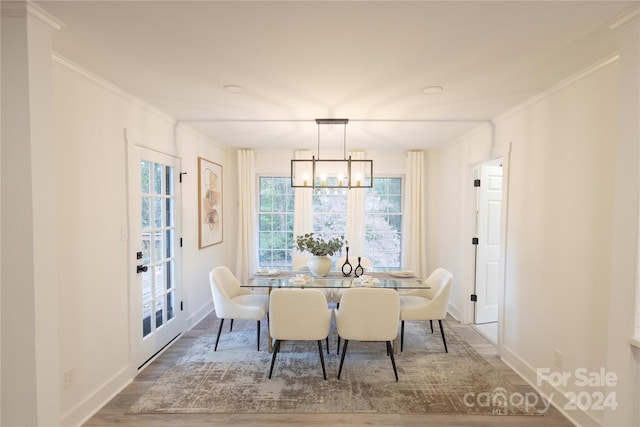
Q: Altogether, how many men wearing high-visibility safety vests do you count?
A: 0